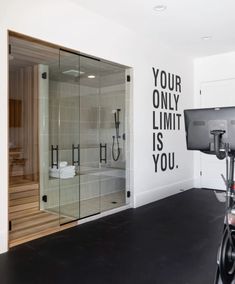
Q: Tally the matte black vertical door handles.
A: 3